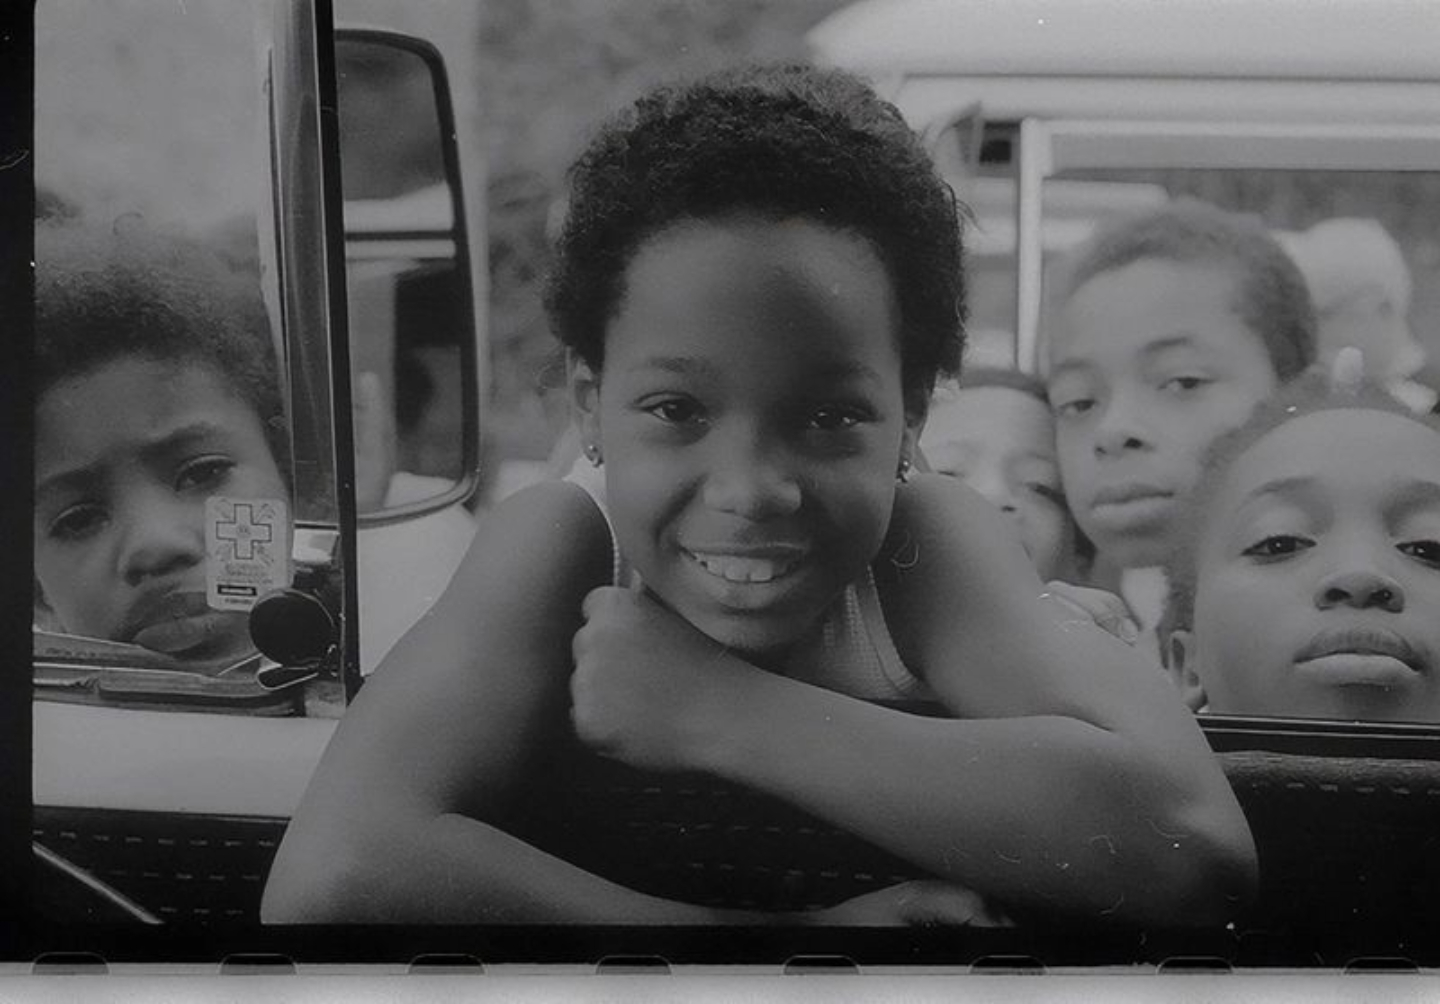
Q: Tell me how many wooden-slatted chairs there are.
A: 0